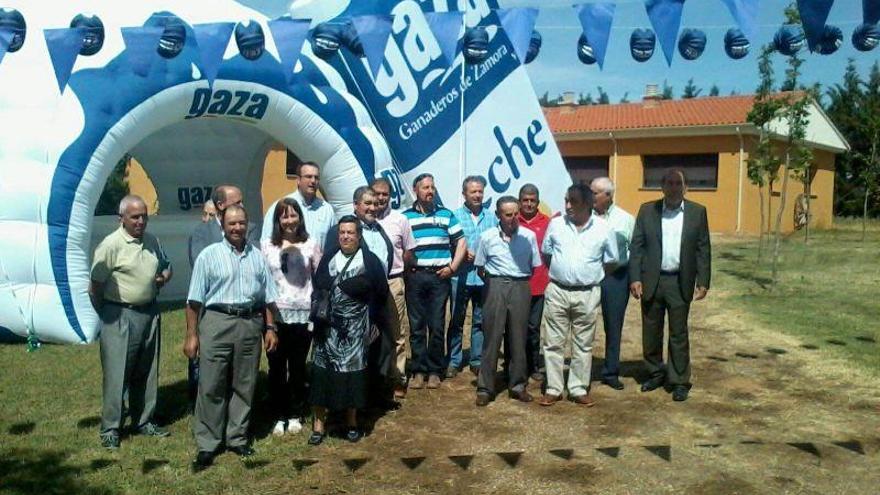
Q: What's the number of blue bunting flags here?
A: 13